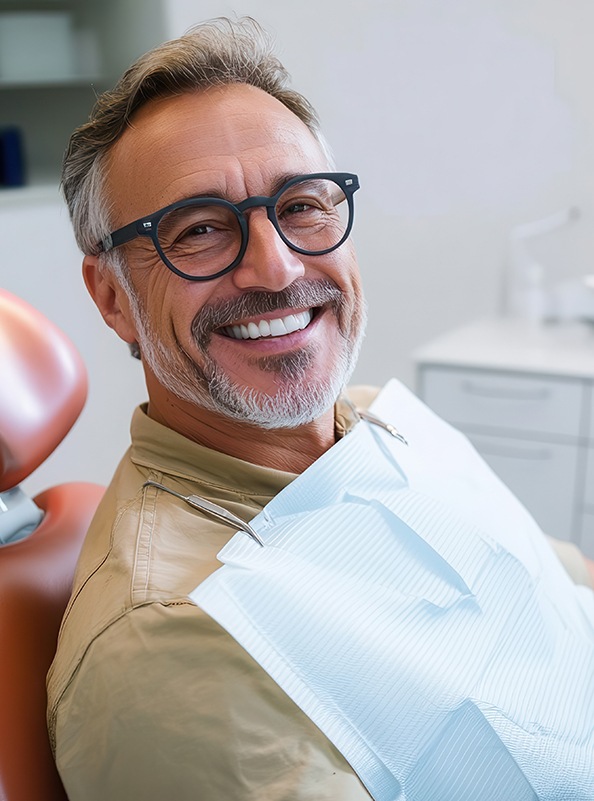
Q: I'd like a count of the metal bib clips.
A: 2